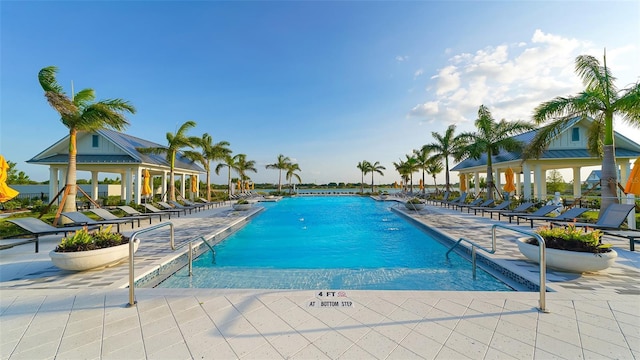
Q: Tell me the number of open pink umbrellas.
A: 0